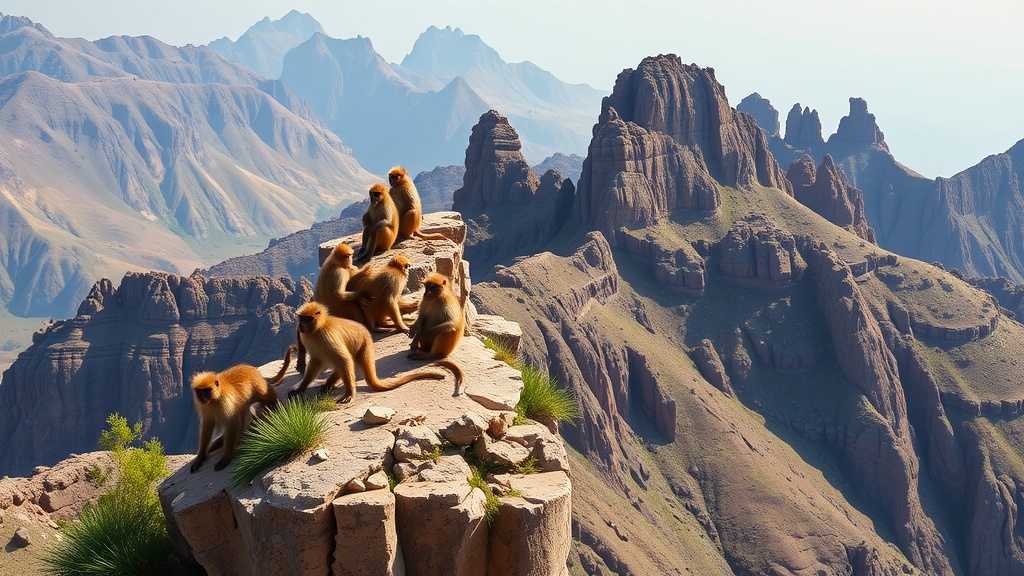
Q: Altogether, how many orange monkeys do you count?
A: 7